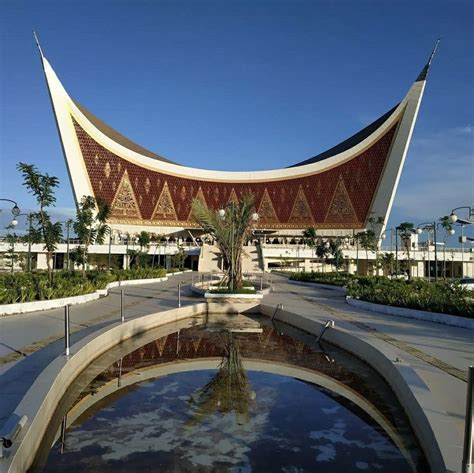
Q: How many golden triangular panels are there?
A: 7